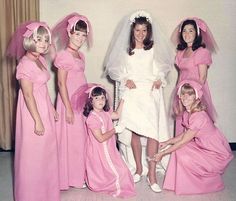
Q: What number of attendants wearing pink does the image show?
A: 5